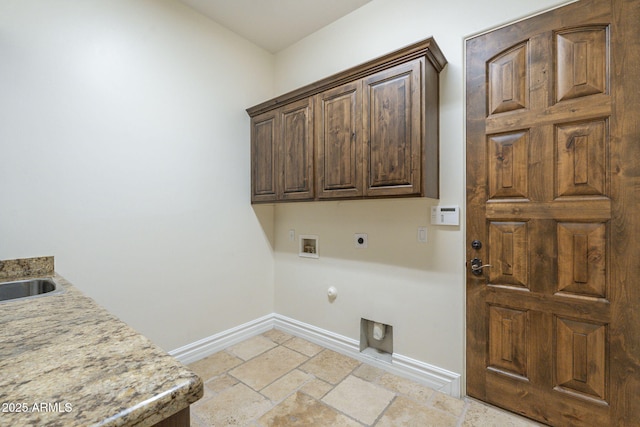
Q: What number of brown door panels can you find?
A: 8